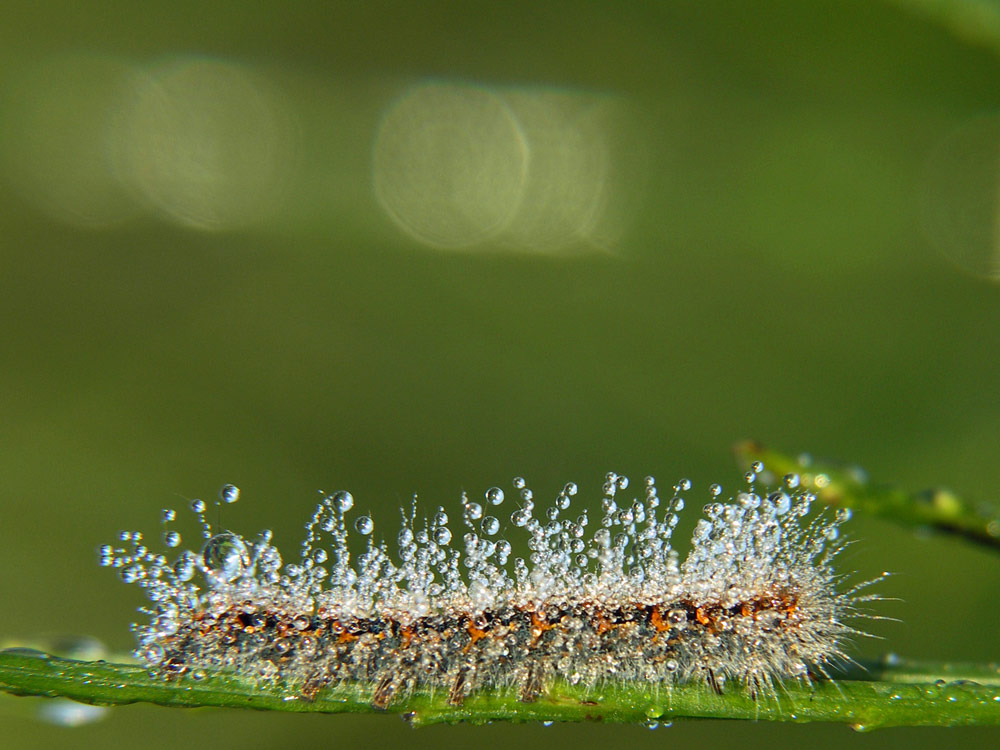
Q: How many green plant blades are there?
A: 2